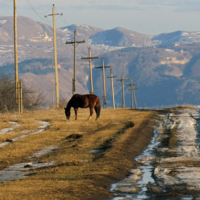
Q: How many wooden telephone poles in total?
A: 9